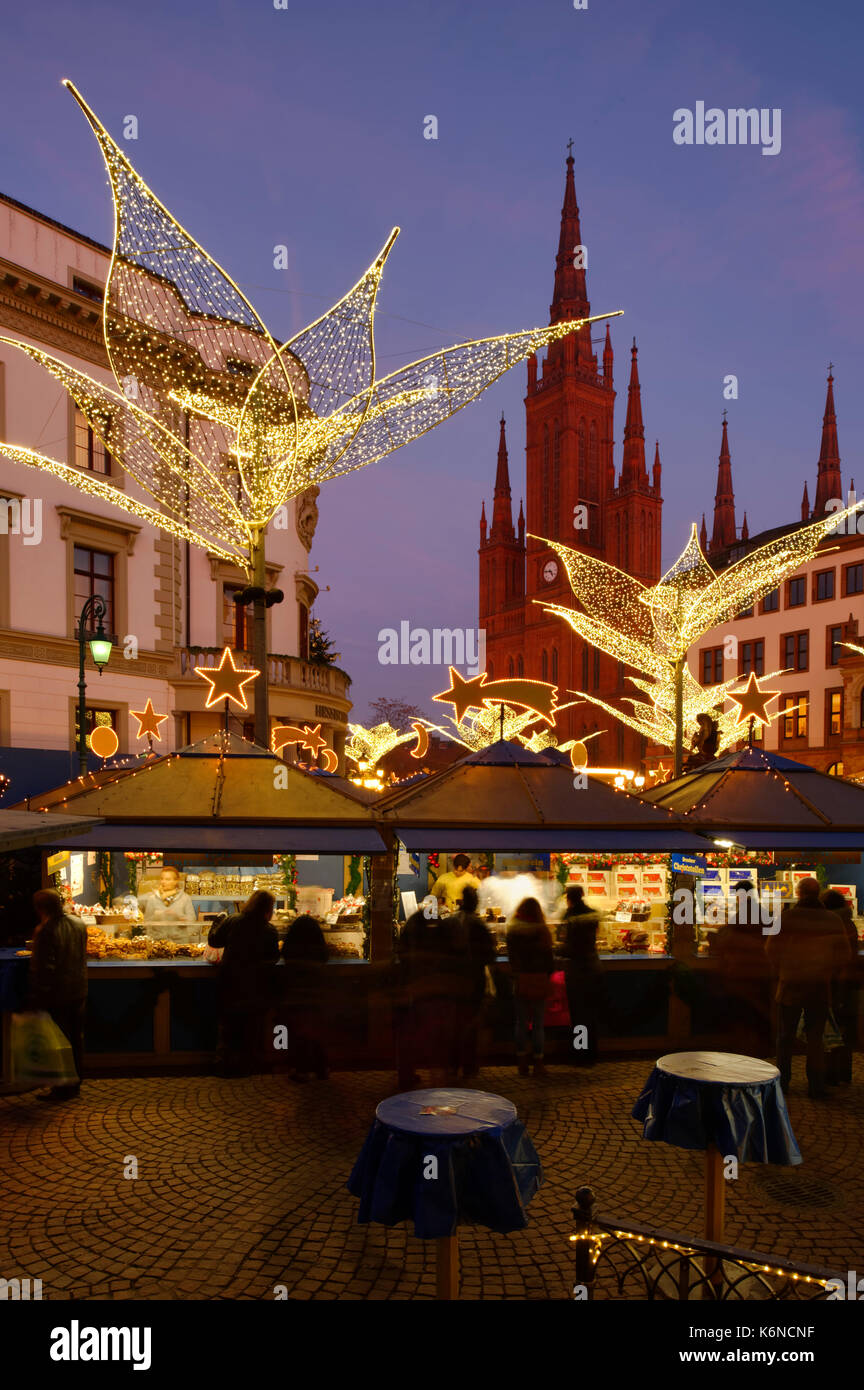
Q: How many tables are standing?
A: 2